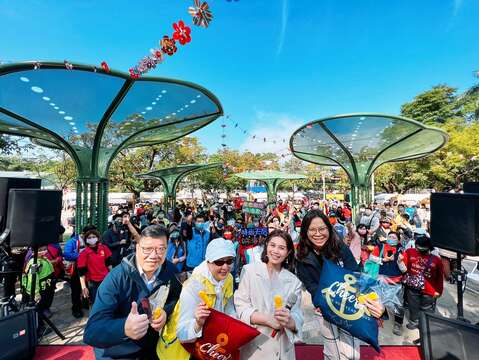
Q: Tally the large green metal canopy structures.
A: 4